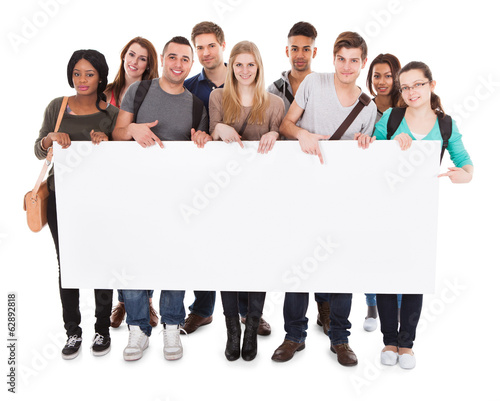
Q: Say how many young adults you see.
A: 9